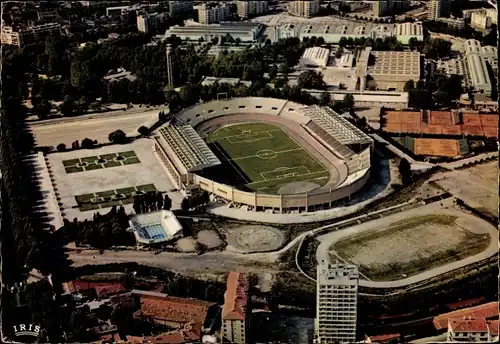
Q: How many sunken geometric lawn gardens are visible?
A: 2